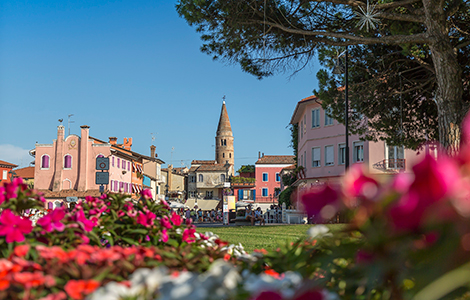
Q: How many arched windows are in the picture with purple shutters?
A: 3